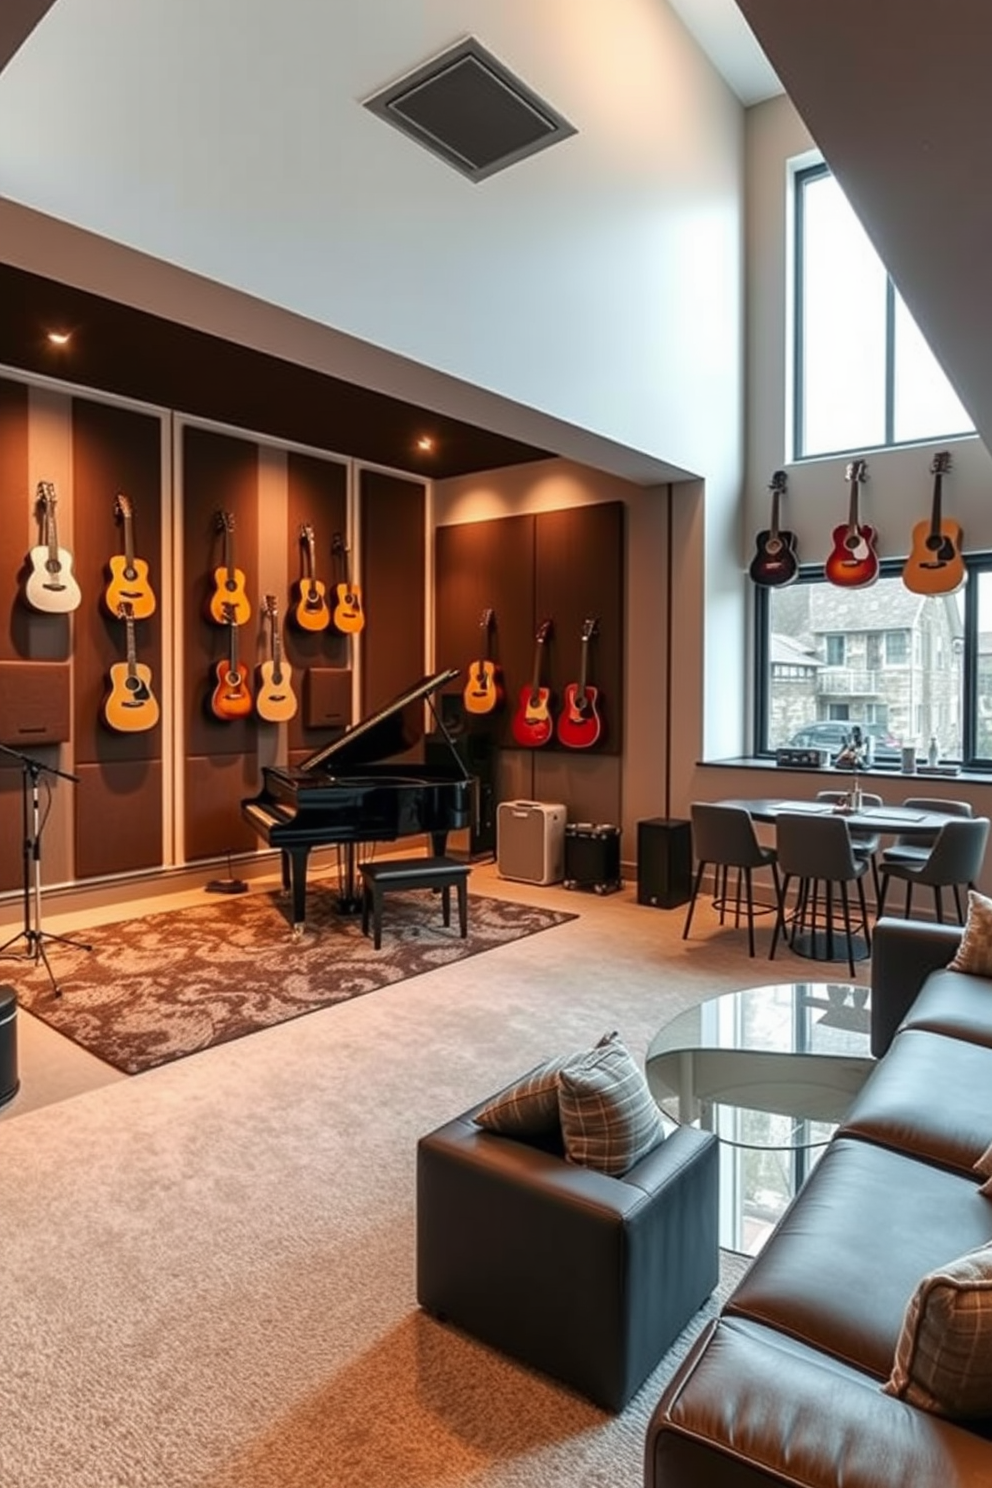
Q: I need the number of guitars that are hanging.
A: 14